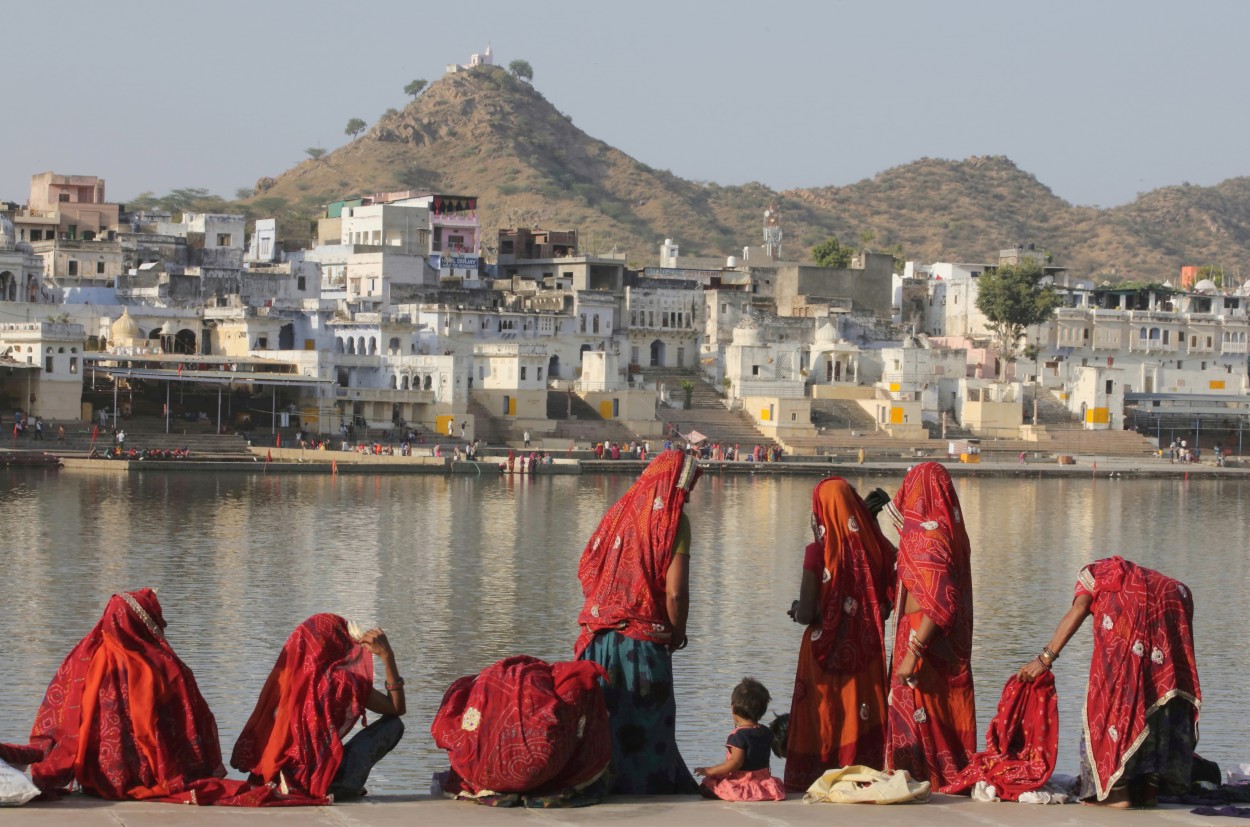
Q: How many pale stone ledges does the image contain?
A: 1